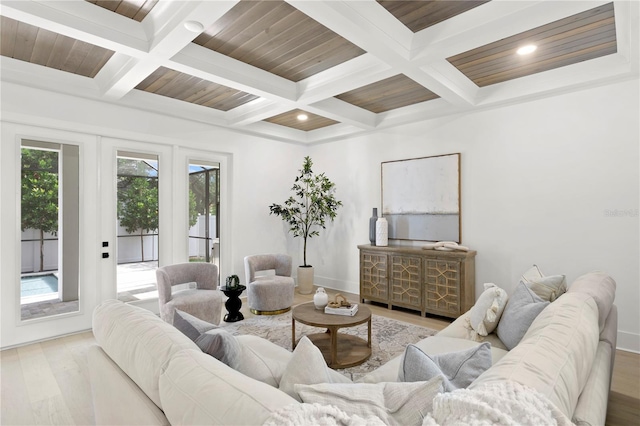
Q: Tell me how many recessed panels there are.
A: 8